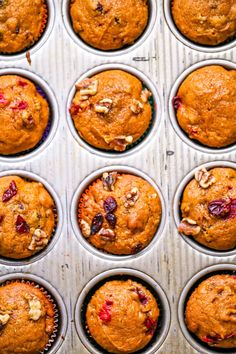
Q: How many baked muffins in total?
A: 12